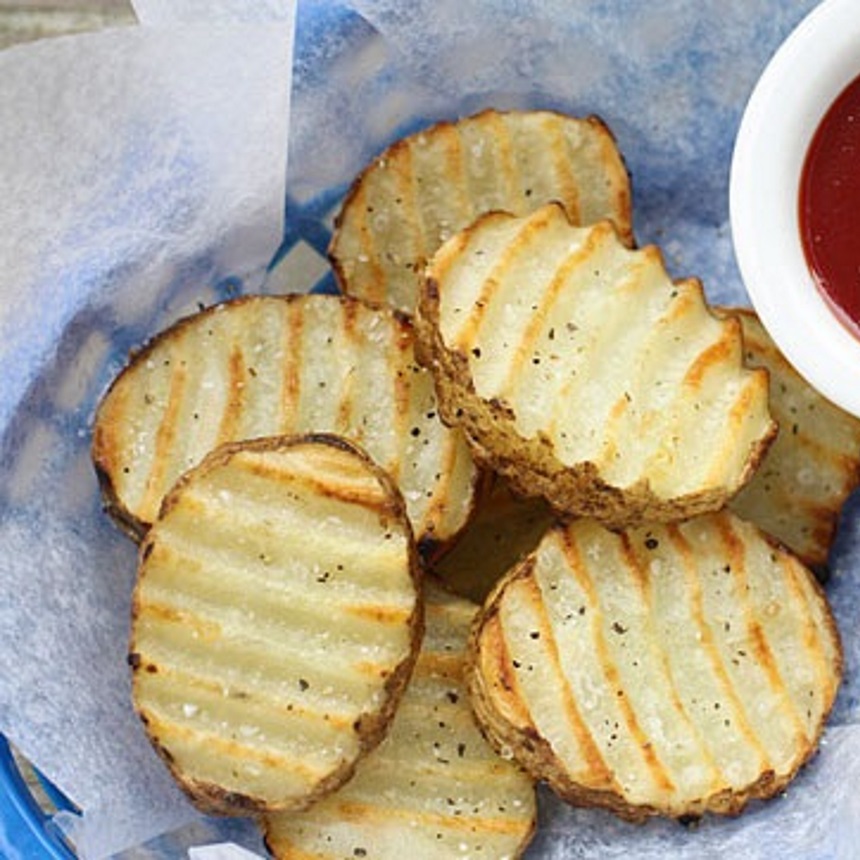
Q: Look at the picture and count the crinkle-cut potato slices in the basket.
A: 7